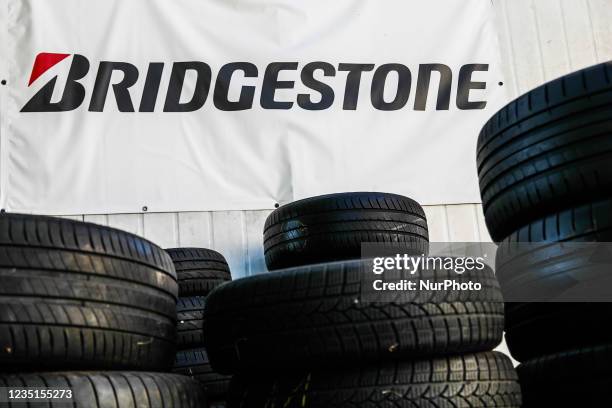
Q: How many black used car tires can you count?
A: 11